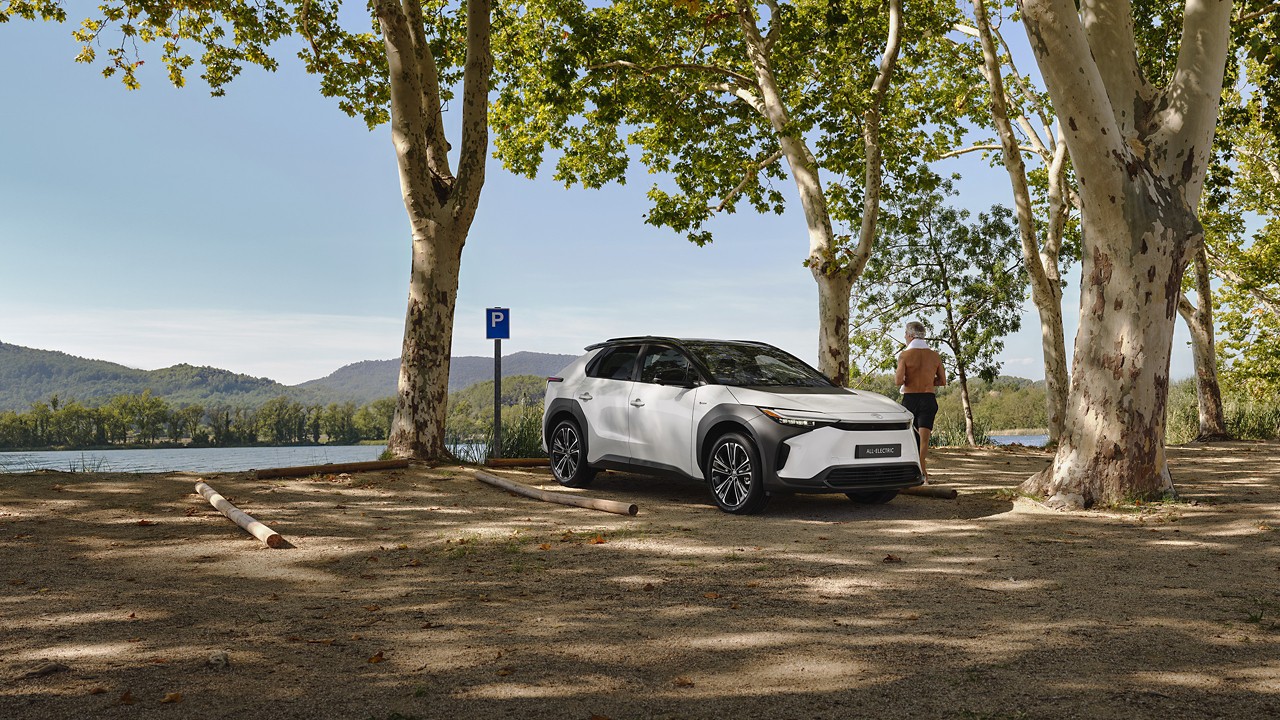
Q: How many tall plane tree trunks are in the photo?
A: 5